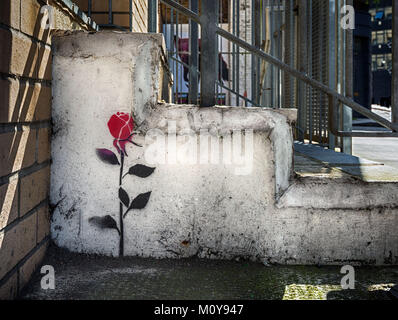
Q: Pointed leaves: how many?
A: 5